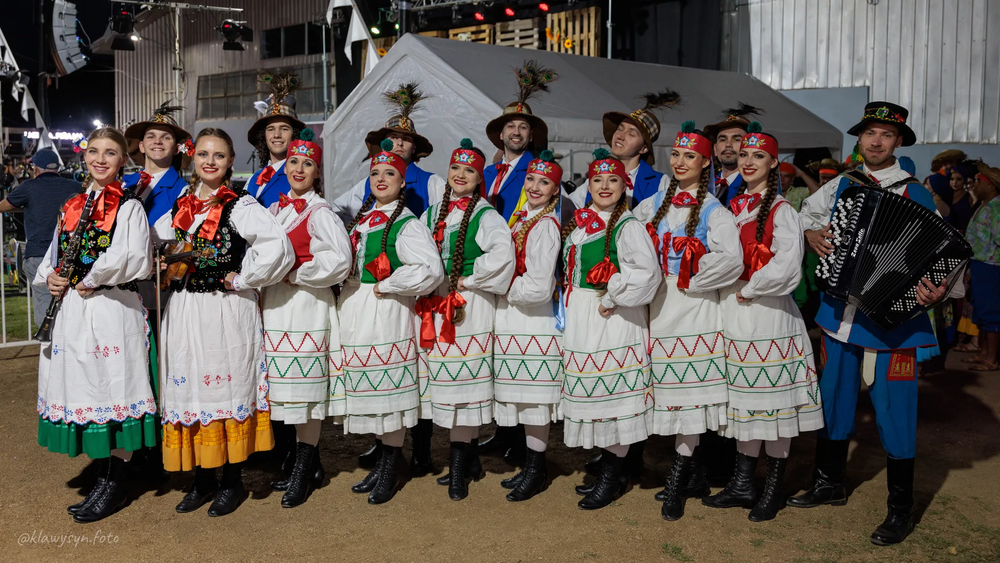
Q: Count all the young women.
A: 9